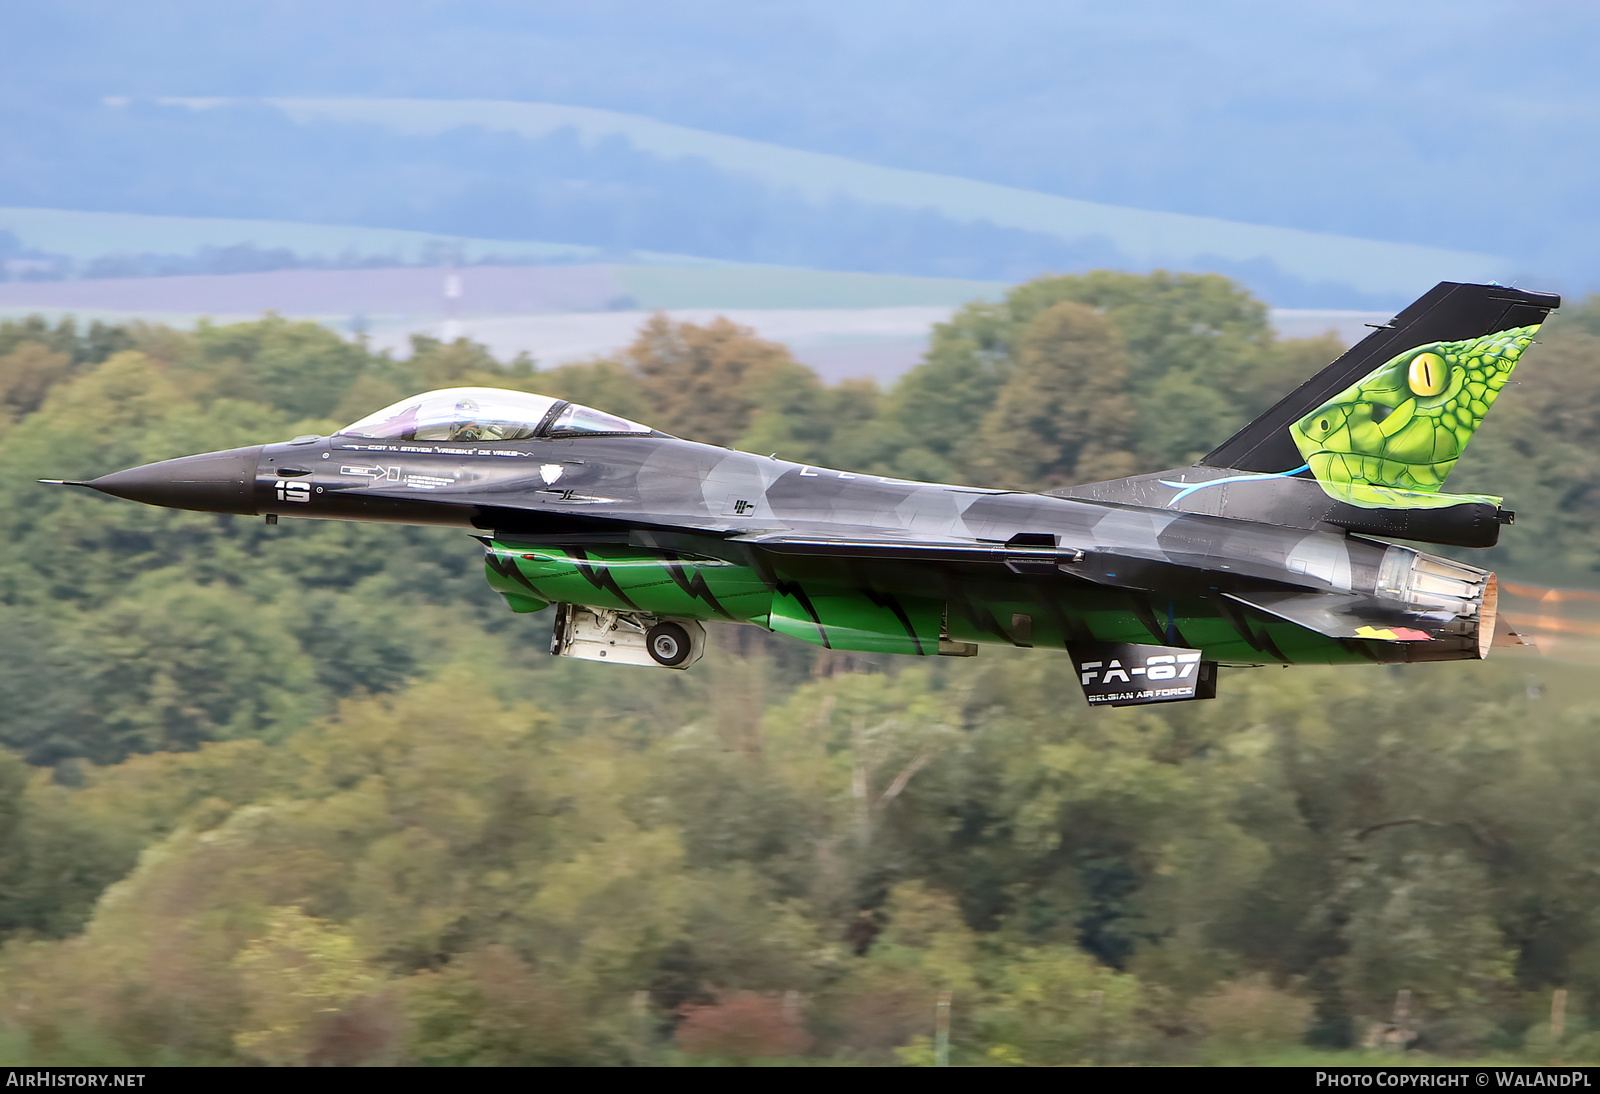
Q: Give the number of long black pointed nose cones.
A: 1